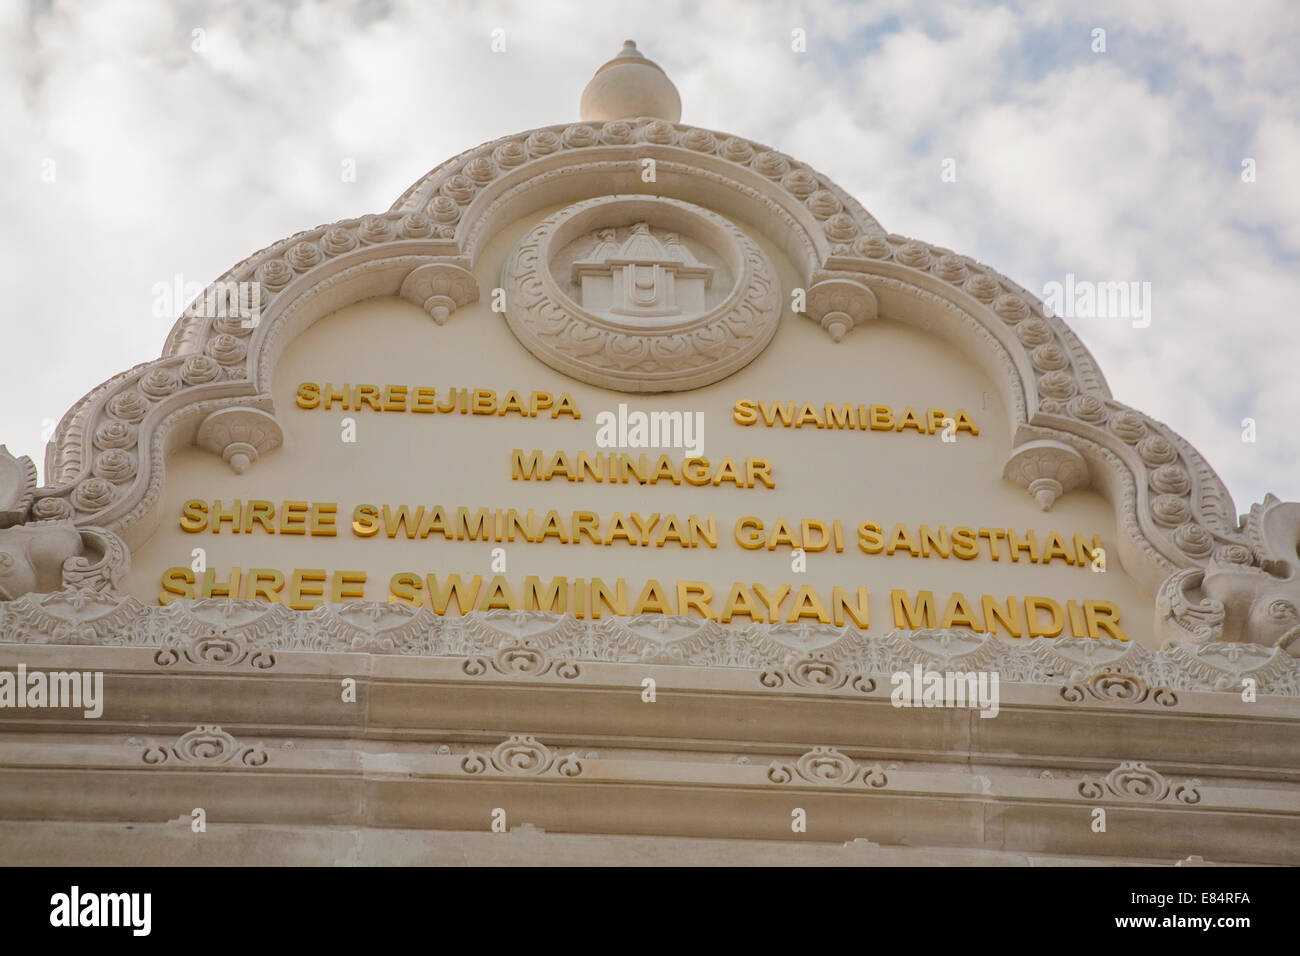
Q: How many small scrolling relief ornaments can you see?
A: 8